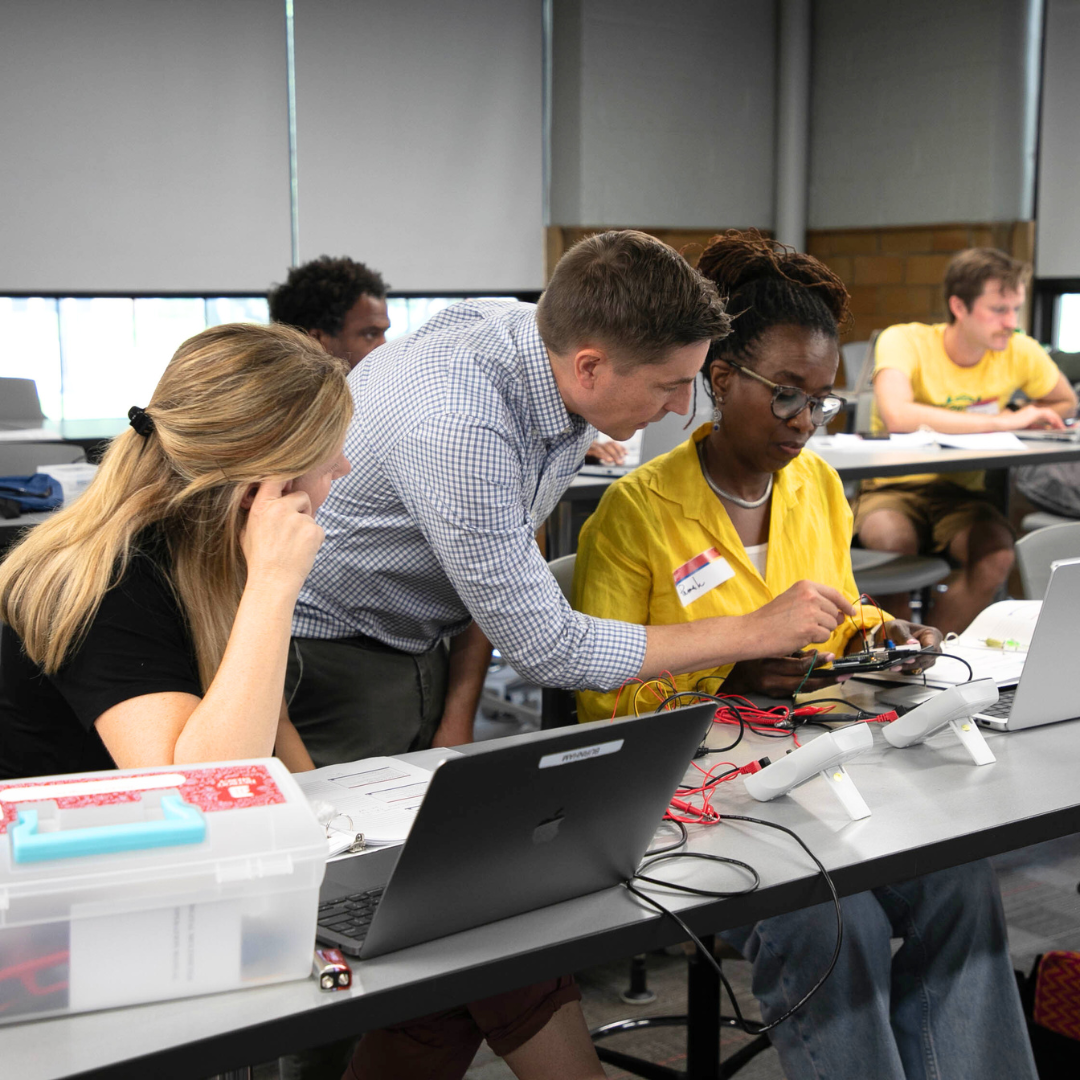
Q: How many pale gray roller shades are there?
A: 3